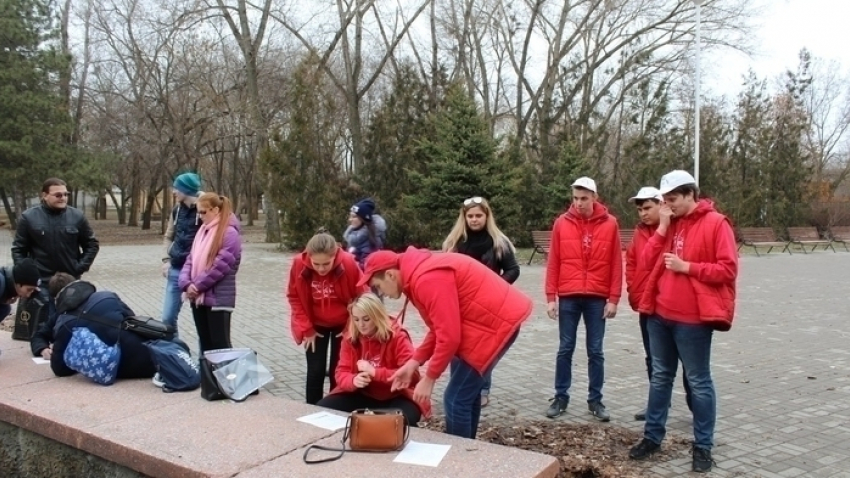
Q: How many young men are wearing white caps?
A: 3